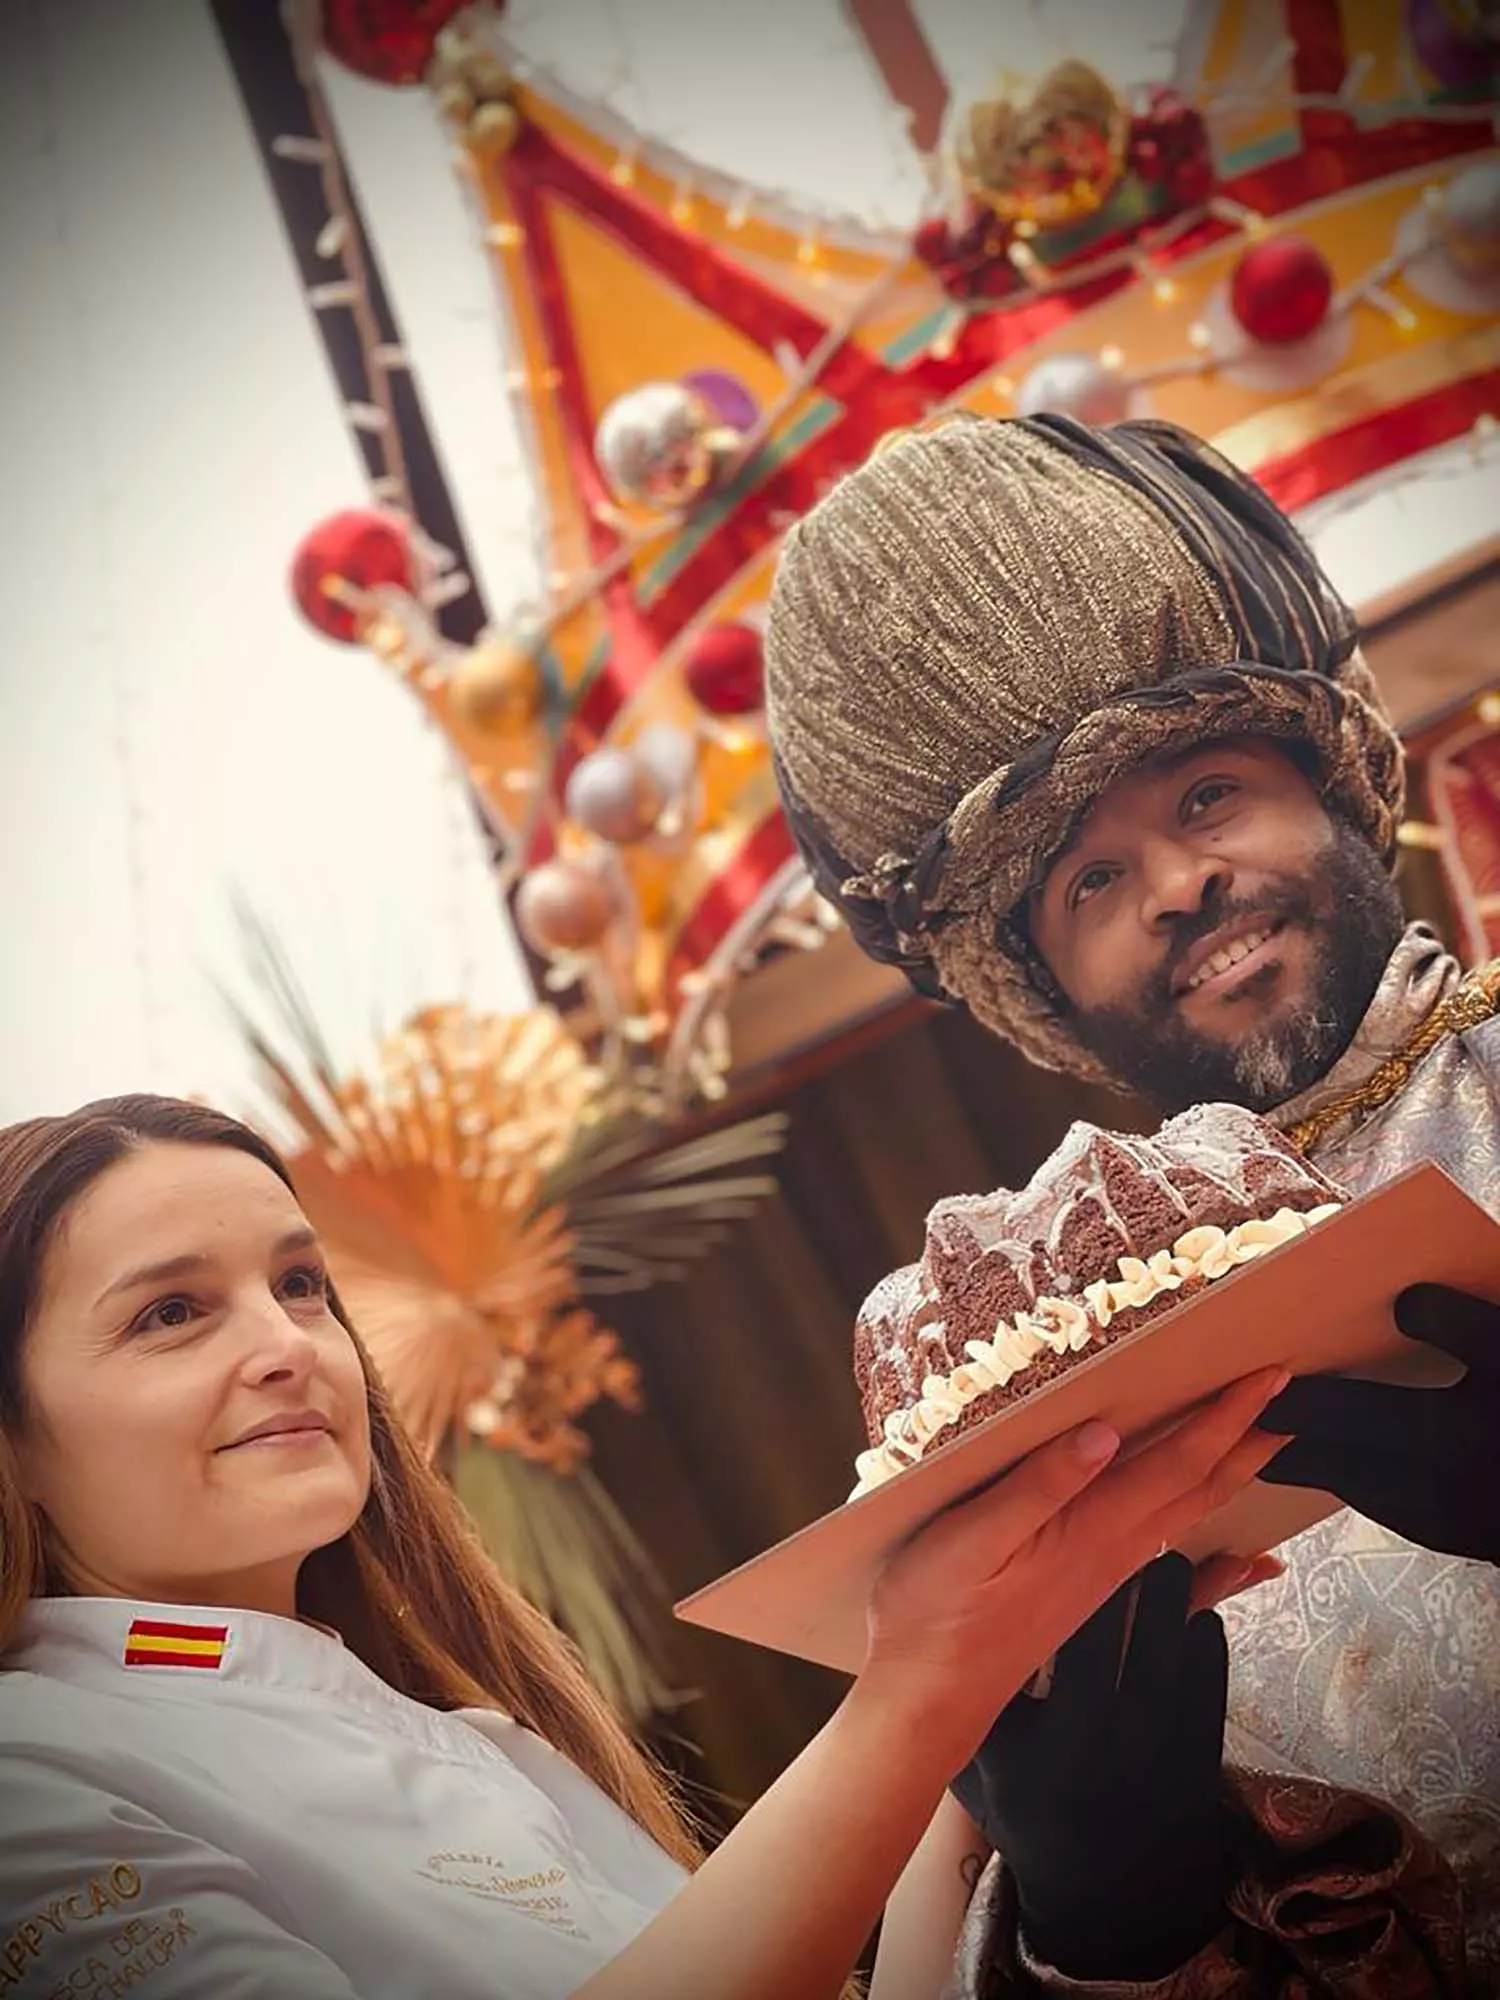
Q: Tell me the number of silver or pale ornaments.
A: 5